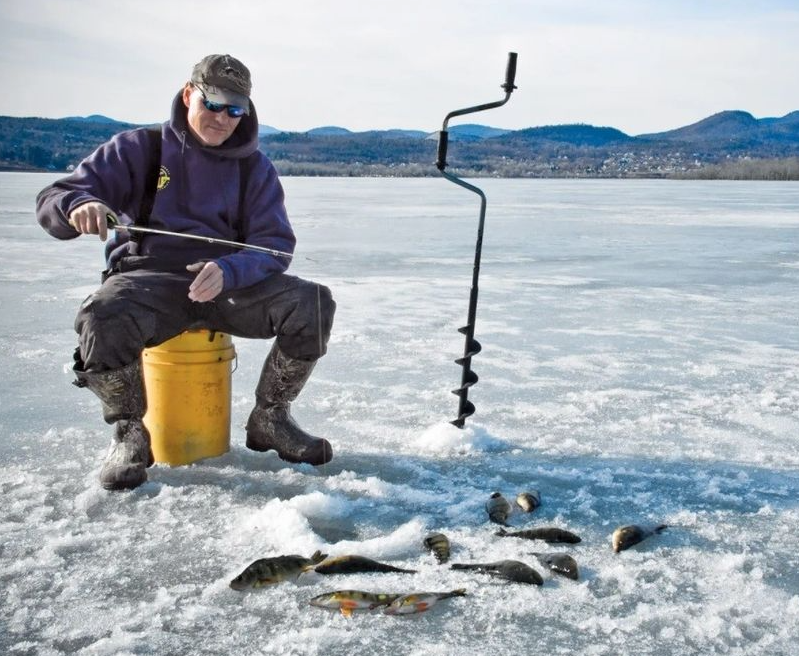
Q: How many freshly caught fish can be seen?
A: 11